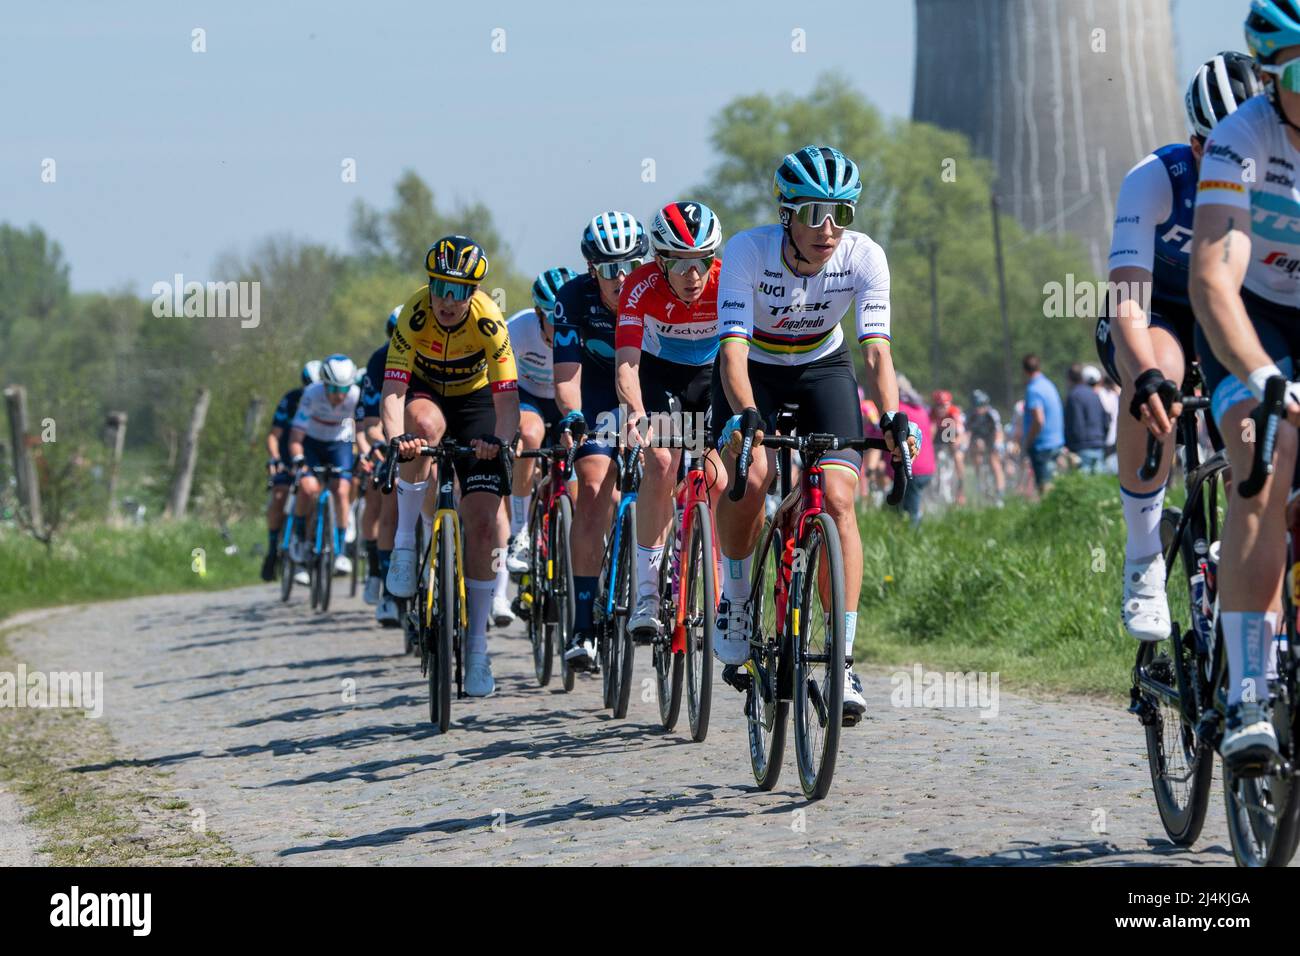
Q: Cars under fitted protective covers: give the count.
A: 0